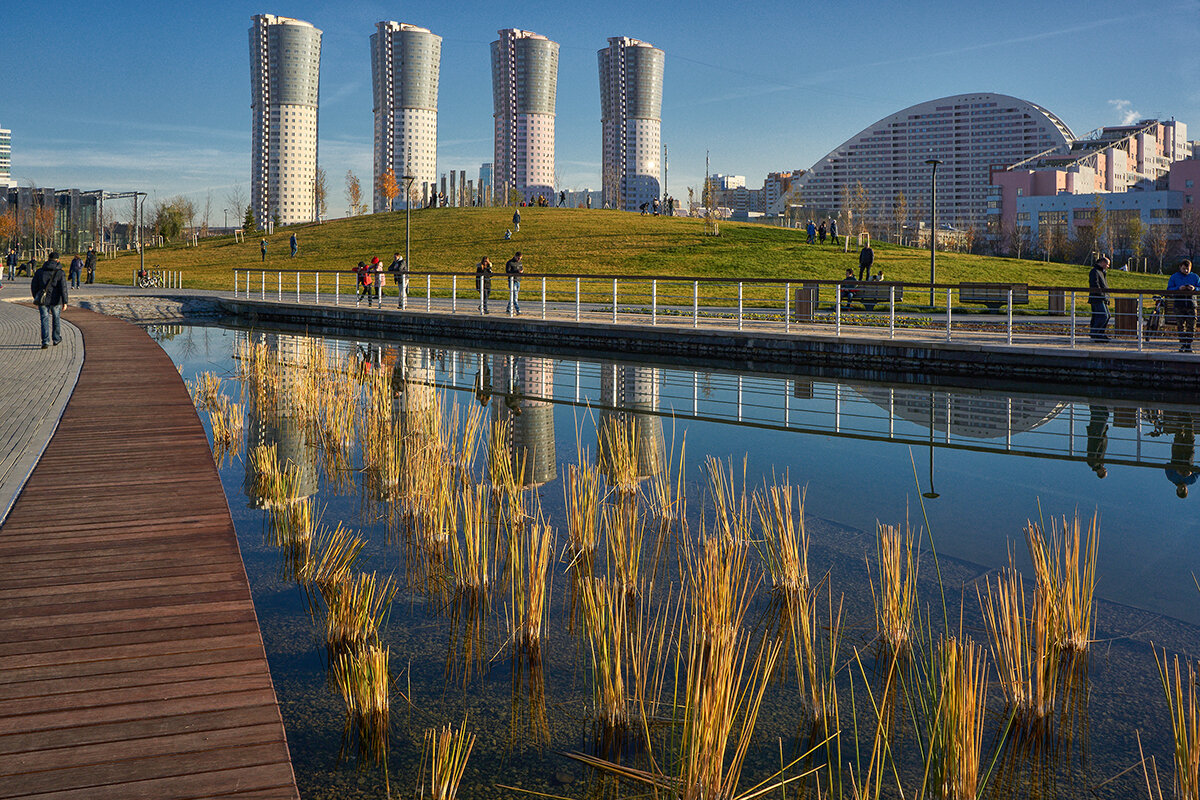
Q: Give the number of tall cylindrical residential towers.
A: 4